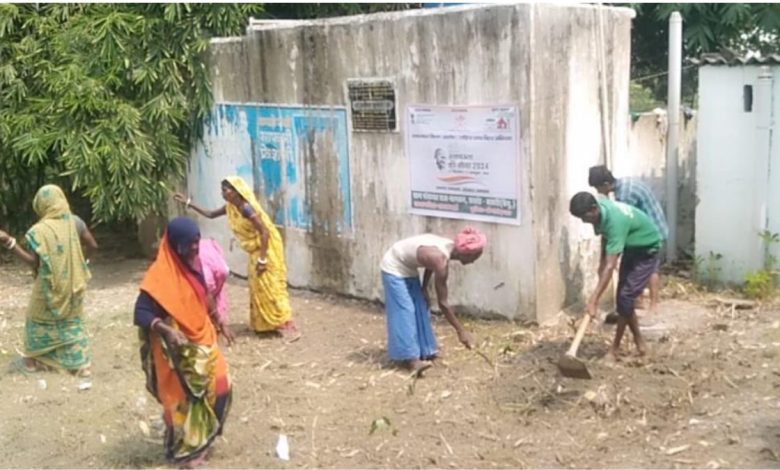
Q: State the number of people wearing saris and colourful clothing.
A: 4